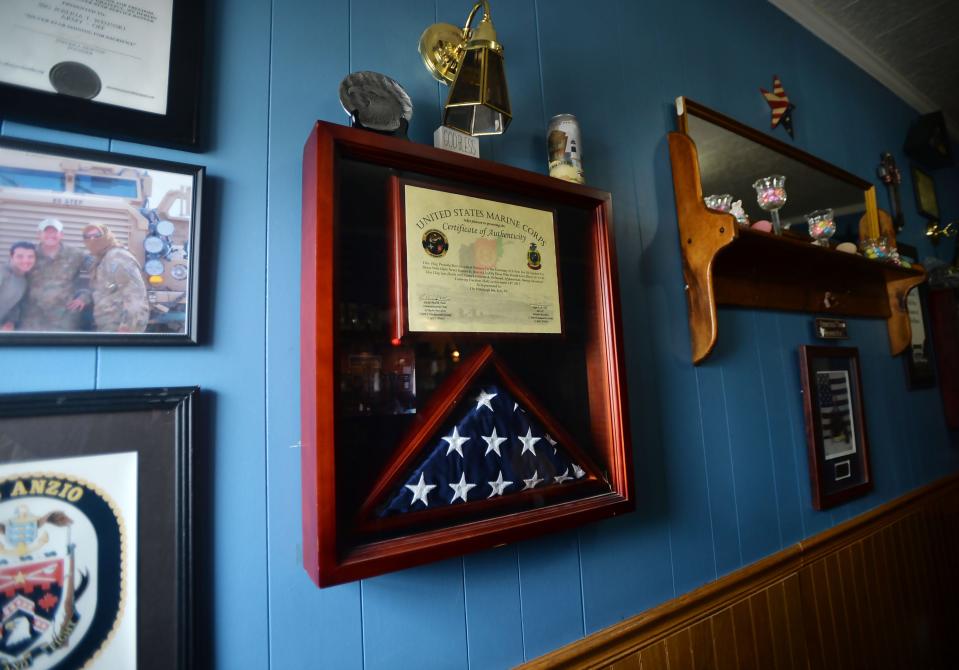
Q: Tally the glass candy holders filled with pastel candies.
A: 4